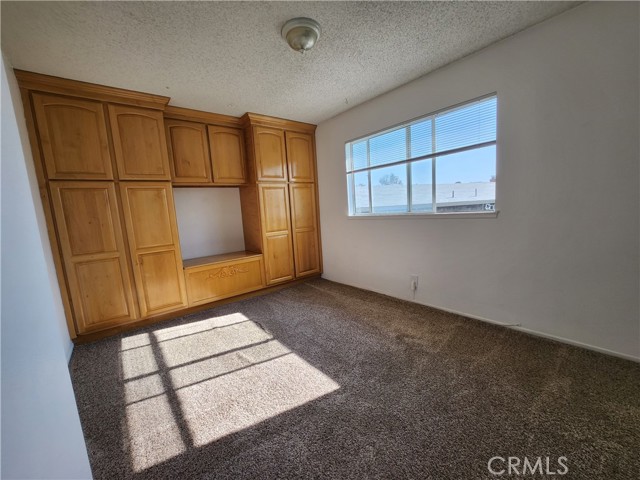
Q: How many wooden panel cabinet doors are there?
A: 10